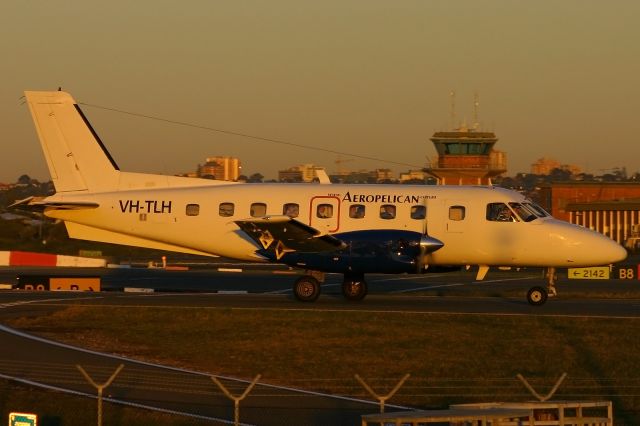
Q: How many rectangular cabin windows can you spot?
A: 9